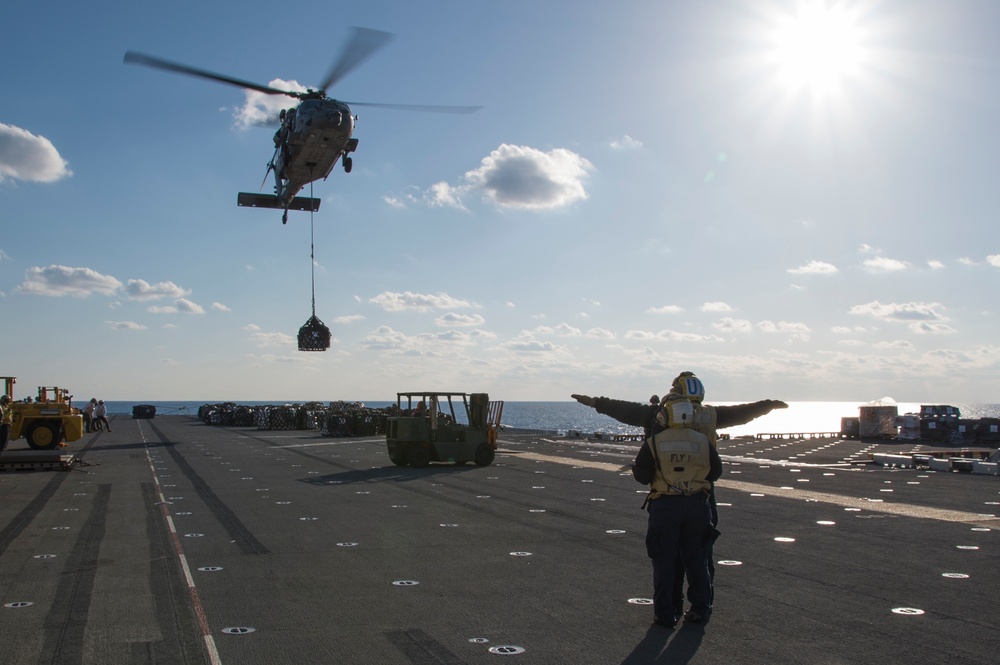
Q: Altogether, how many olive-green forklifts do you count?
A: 1